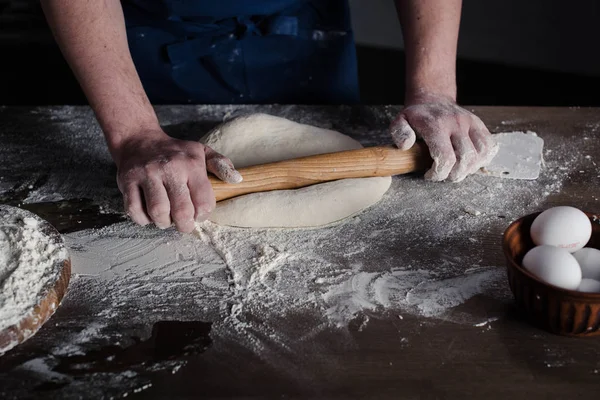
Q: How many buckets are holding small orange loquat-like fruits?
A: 0